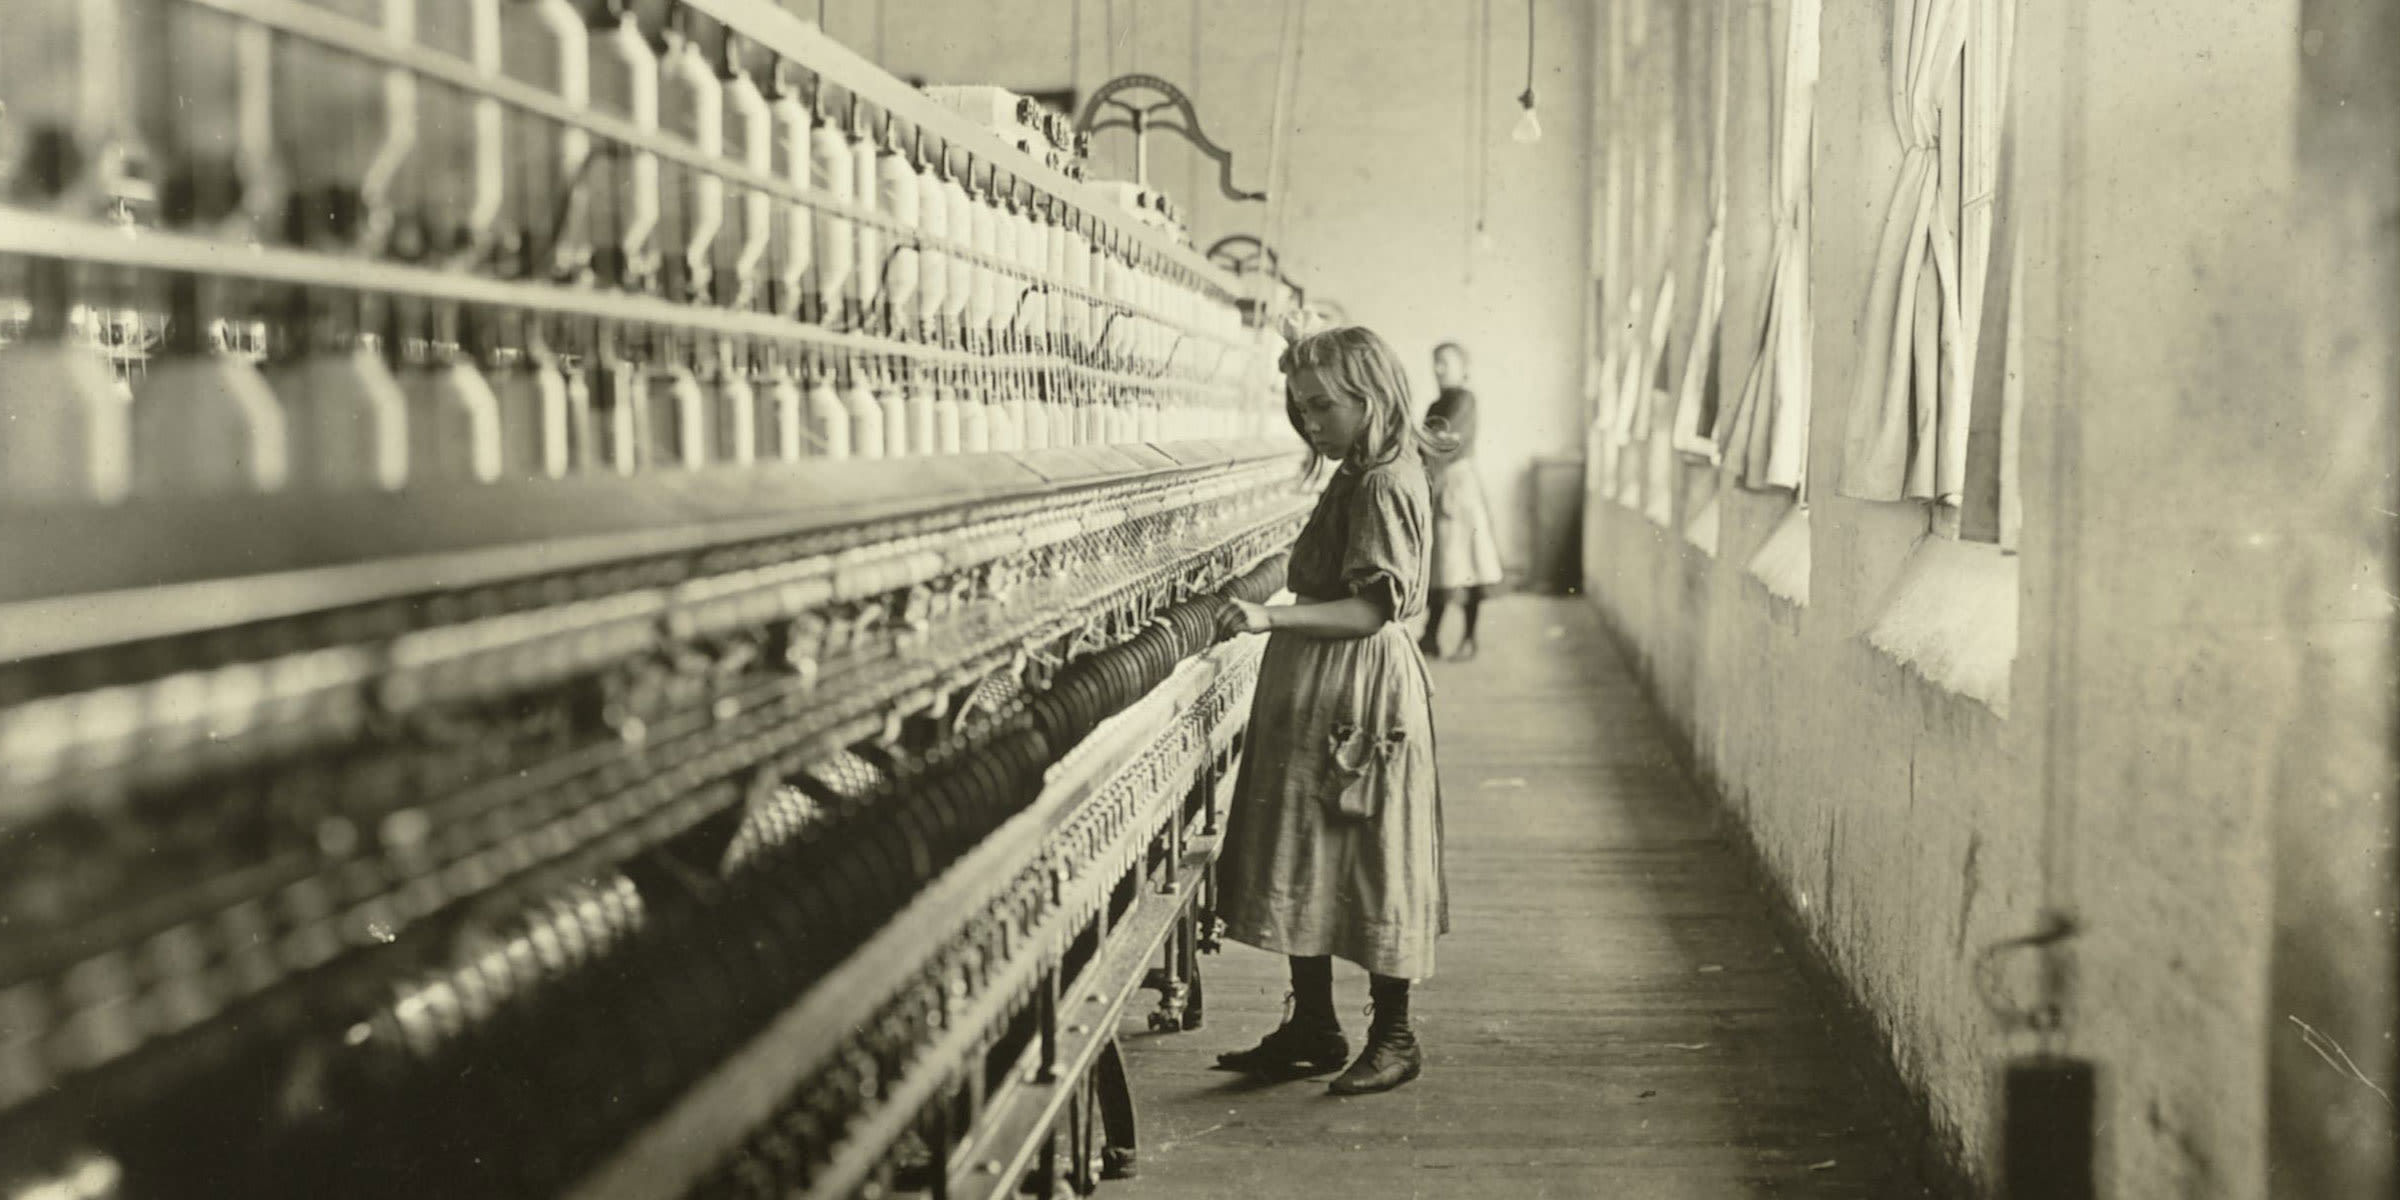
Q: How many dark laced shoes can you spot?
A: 2